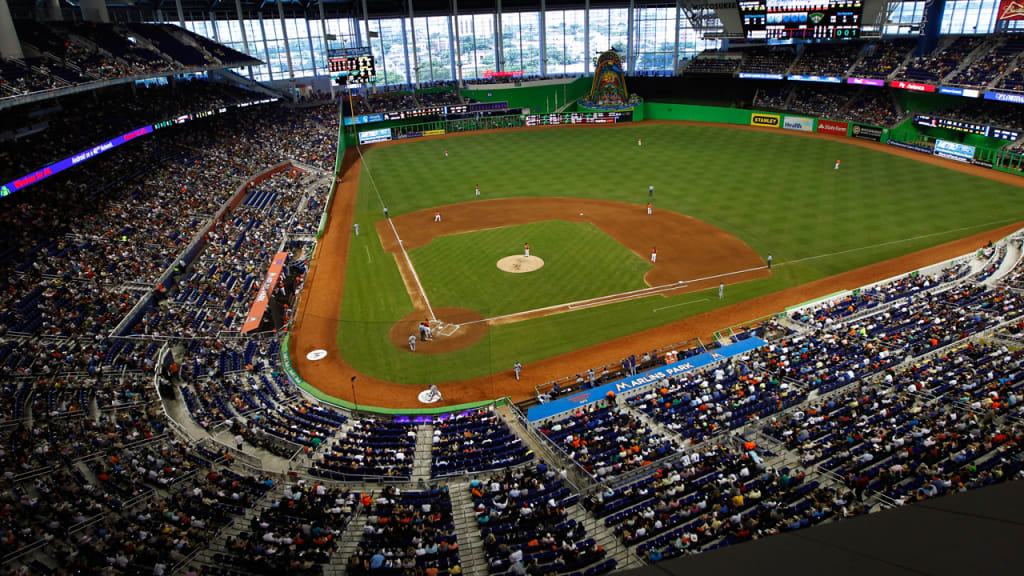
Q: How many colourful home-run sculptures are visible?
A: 1